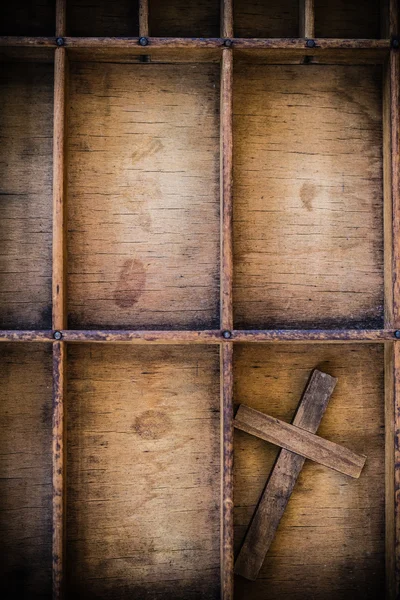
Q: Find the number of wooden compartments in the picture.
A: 11